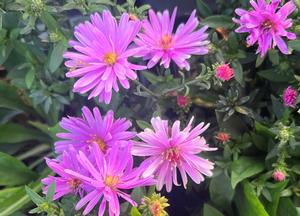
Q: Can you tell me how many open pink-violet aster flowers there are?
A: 7